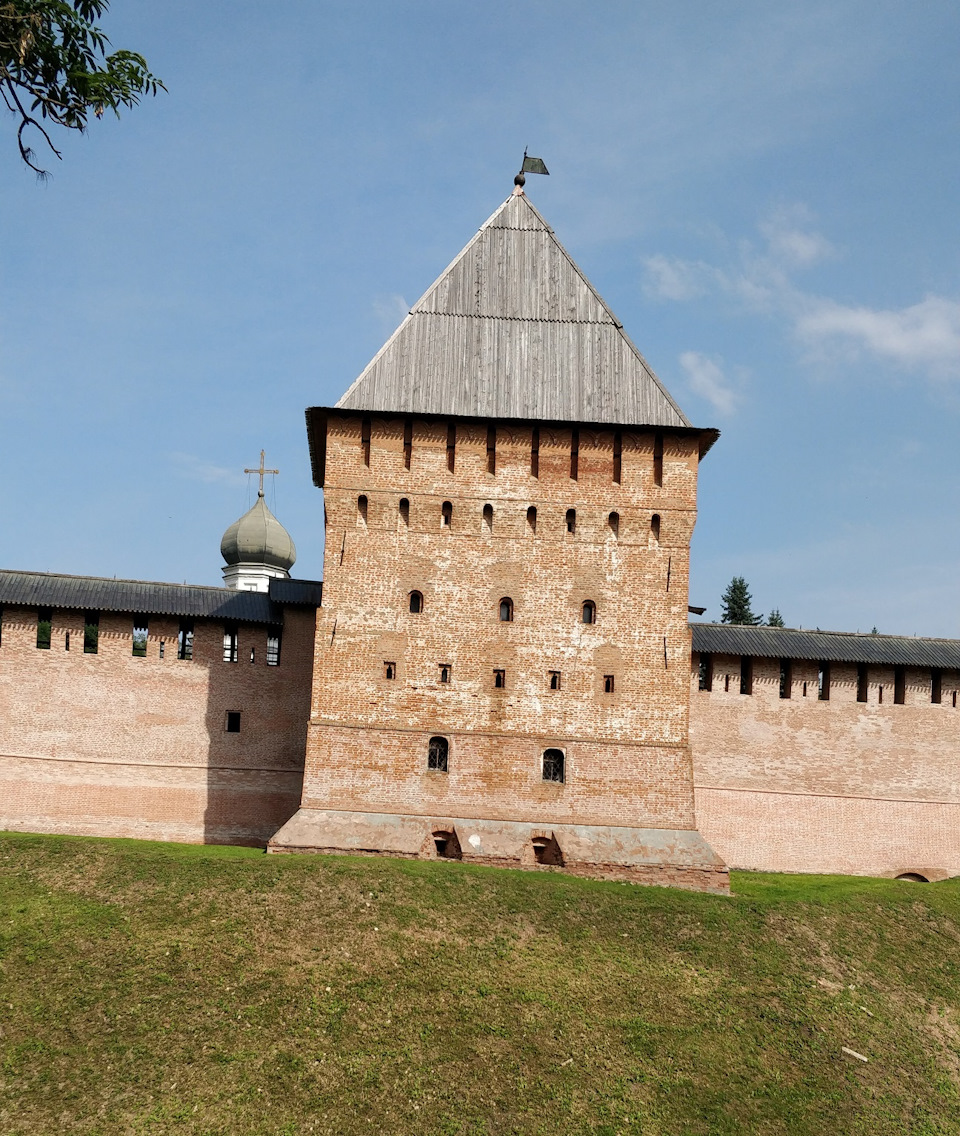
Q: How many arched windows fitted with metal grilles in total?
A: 2